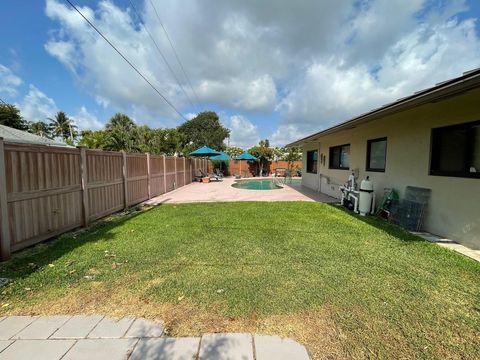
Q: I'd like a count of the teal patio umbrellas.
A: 3